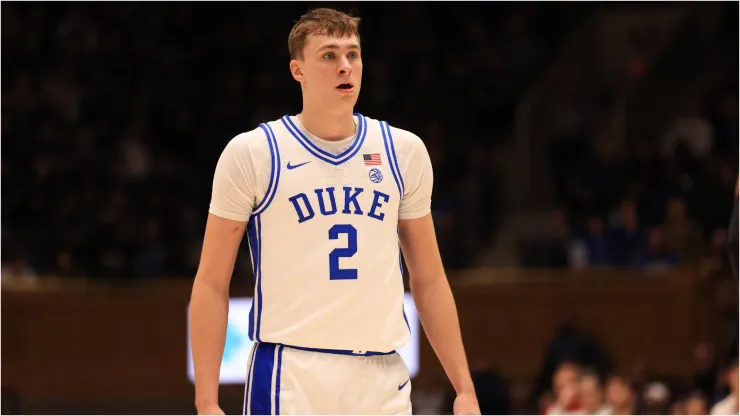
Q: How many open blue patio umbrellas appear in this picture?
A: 0